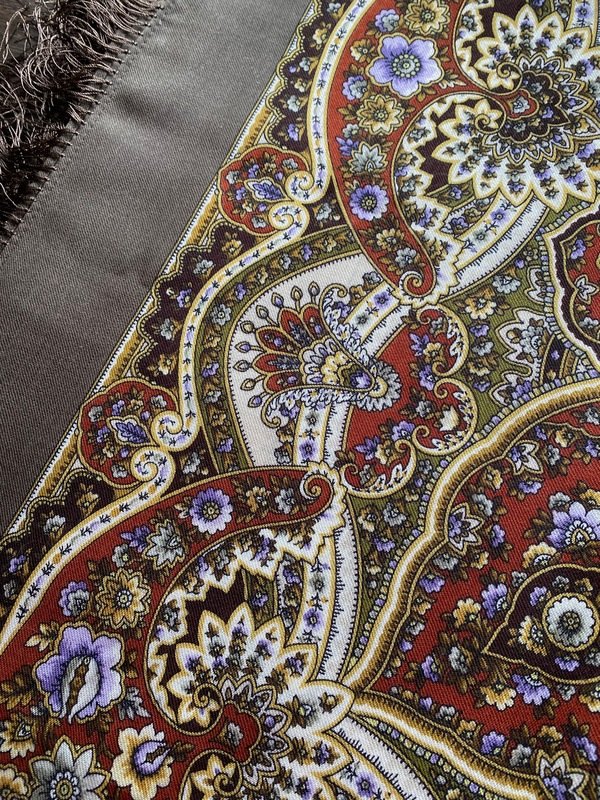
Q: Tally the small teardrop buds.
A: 9